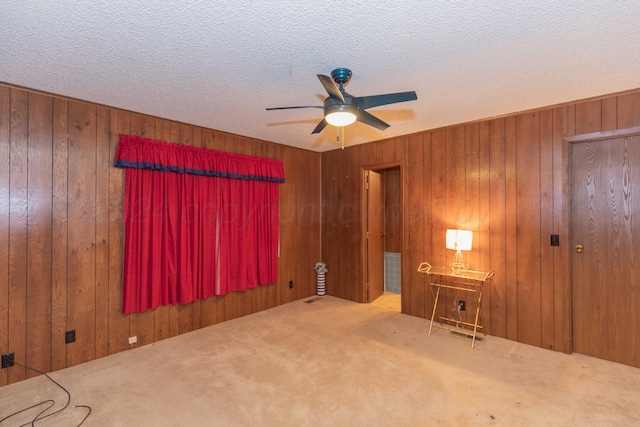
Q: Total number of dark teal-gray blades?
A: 5